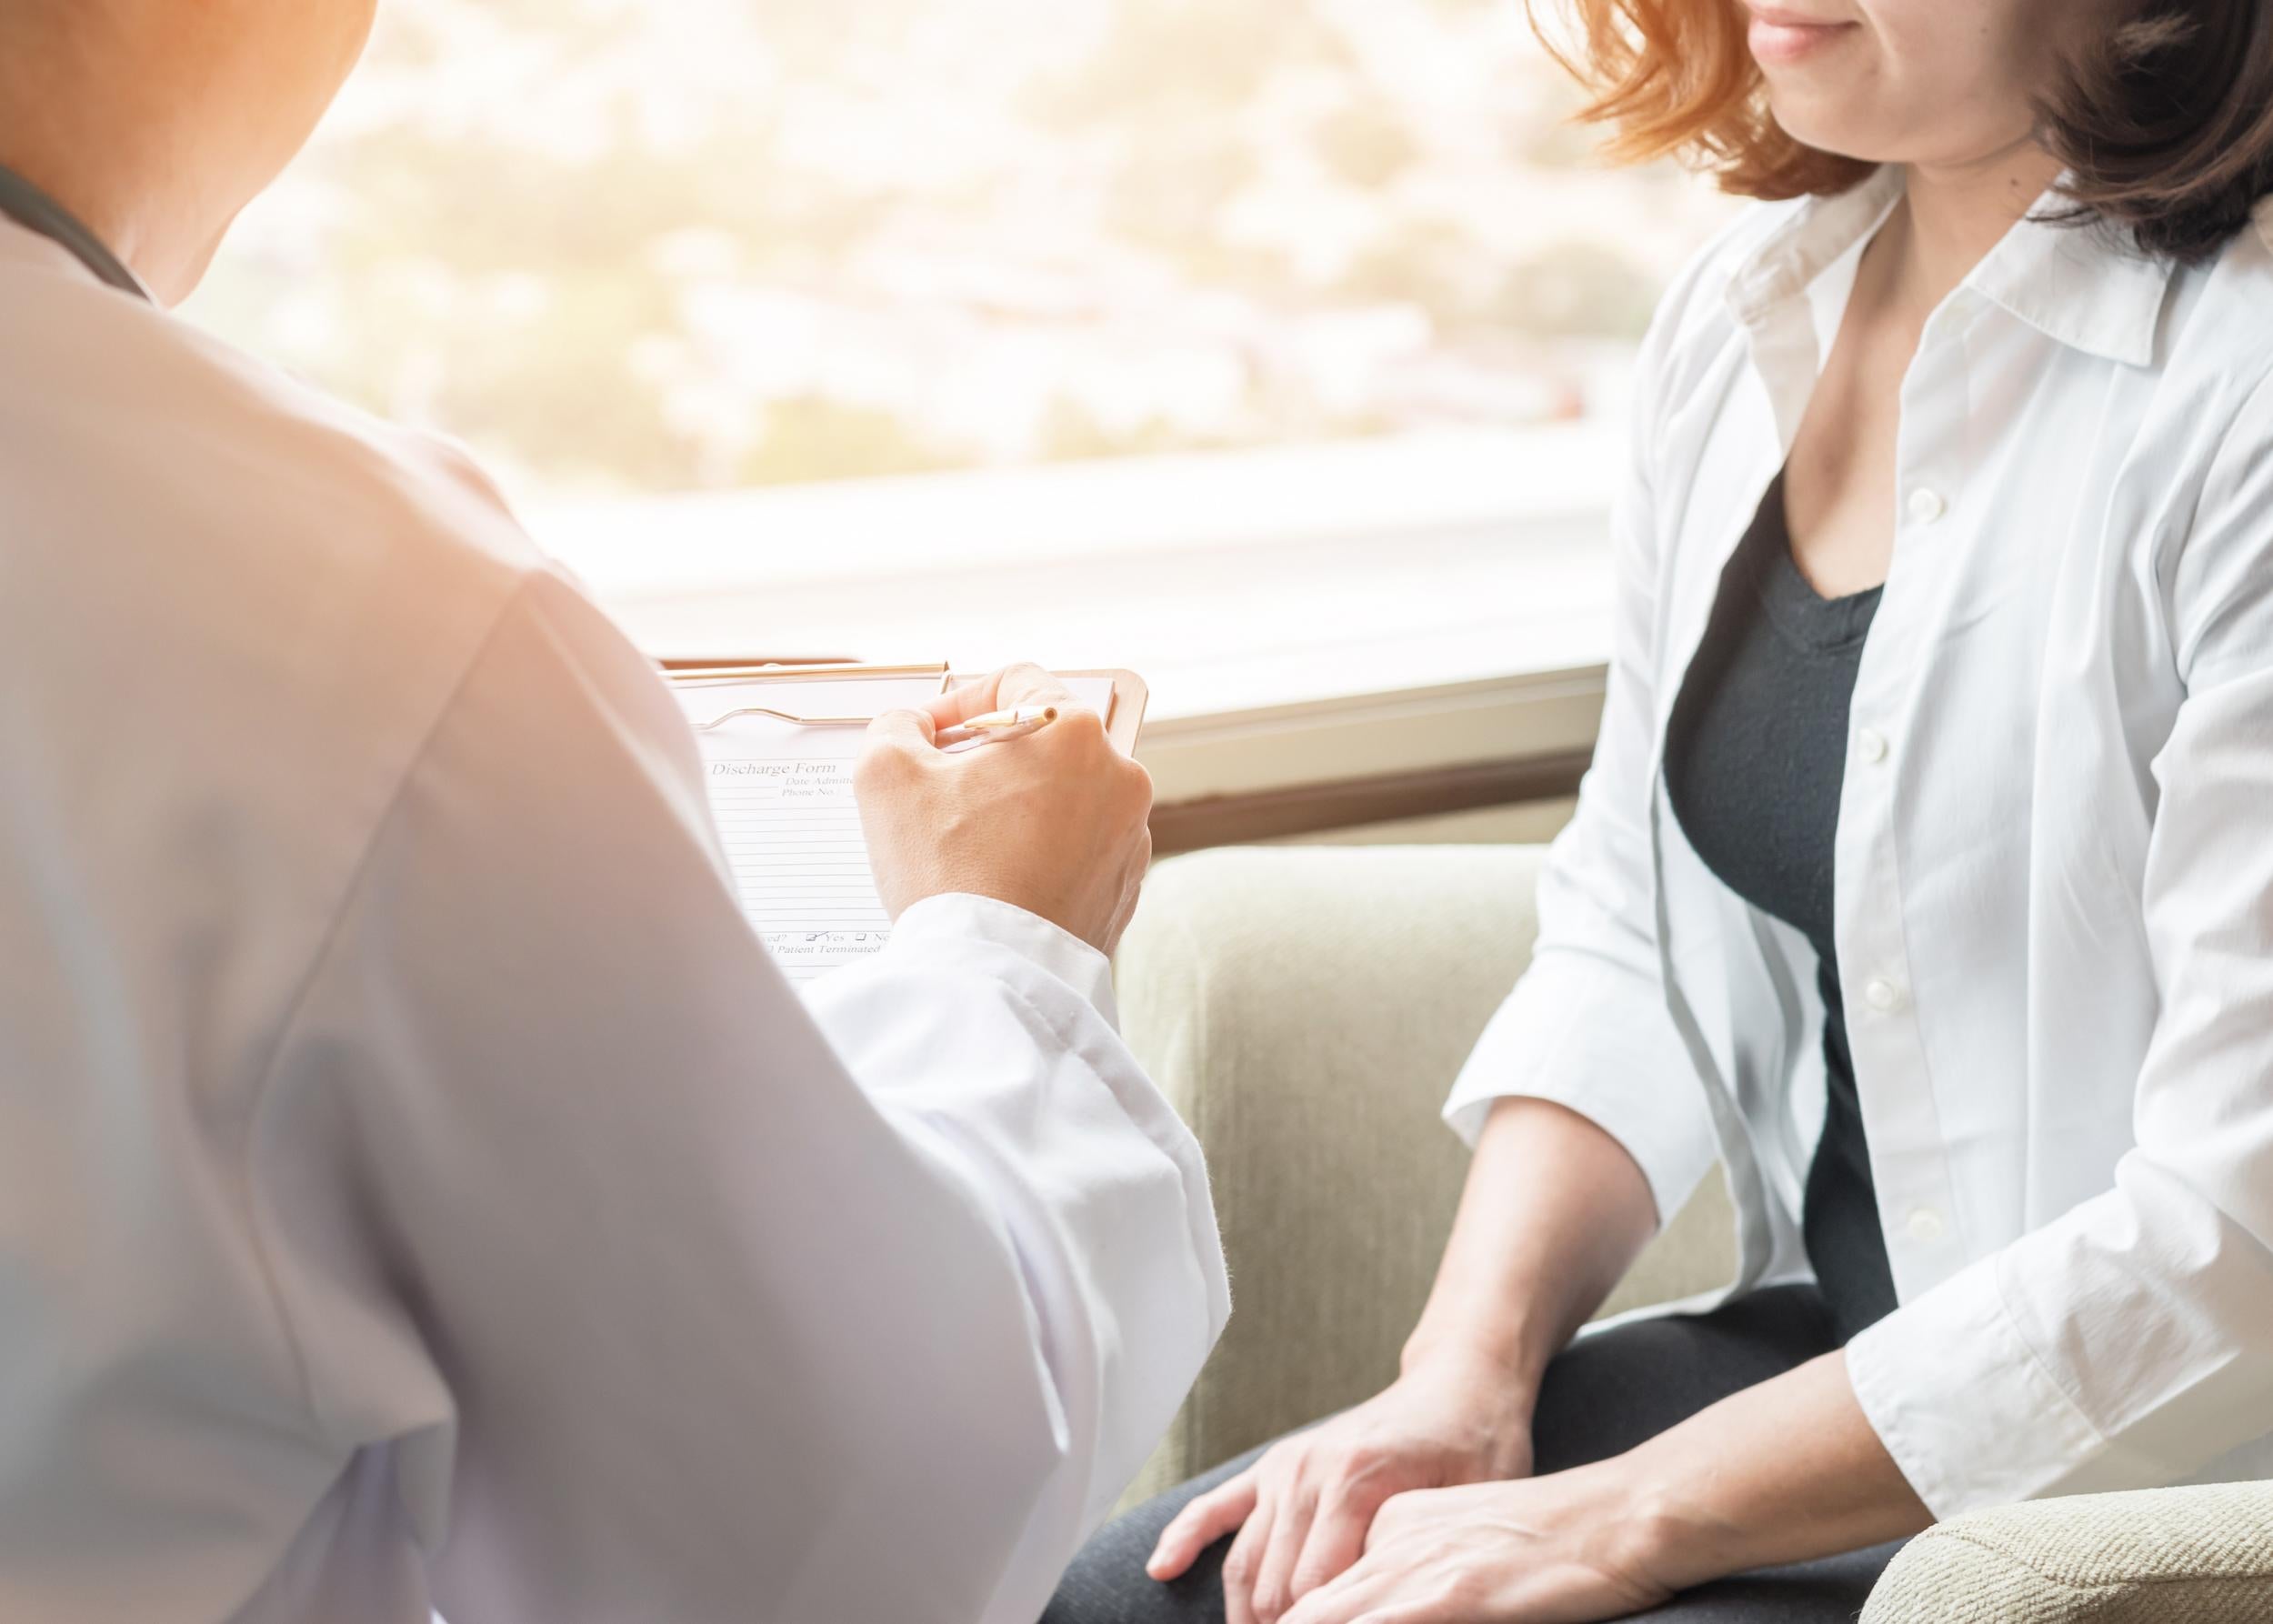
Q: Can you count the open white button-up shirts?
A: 1